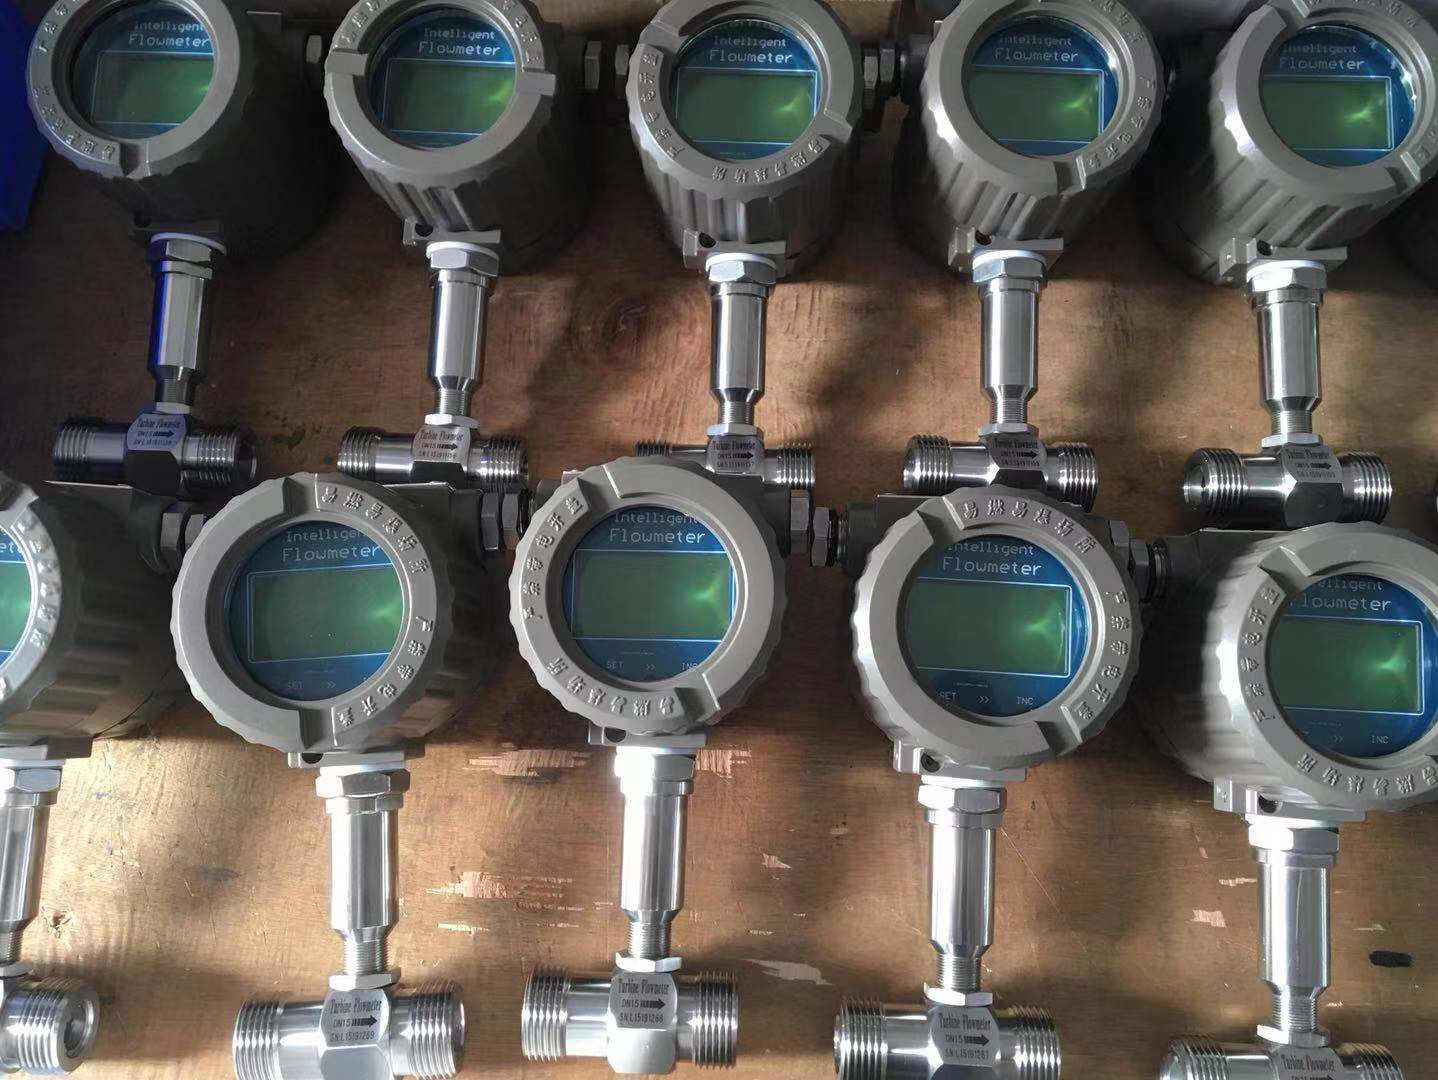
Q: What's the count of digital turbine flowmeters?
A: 10